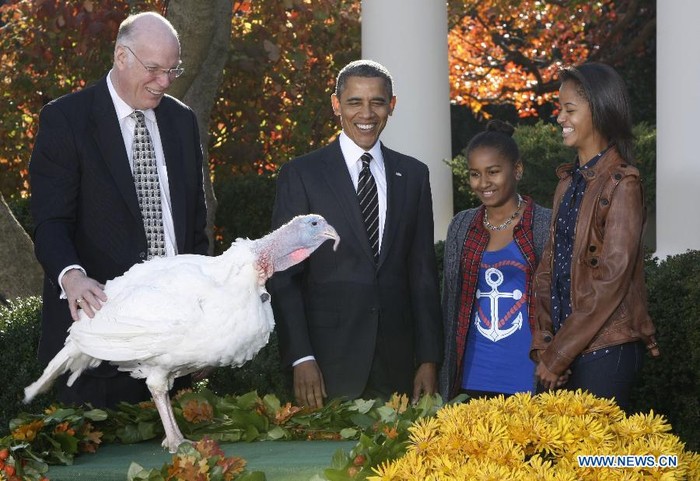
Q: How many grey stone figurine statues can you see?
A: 0